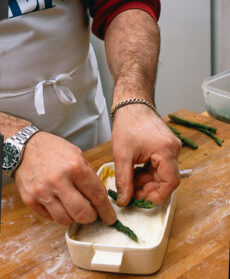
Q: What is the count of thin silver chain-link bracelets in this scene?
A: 1